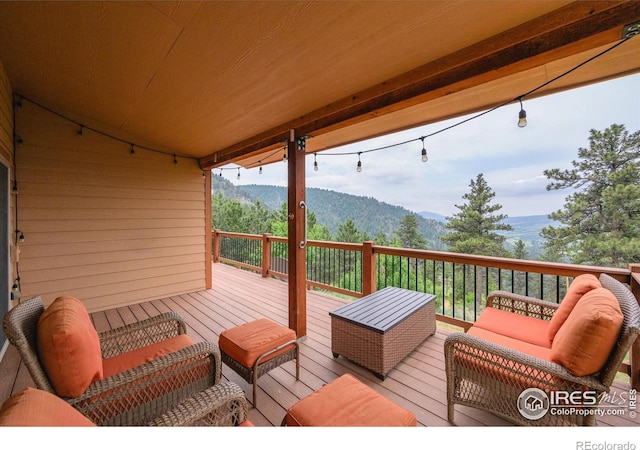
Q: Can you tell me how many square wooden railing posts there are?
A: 4